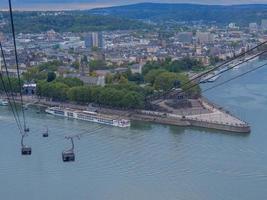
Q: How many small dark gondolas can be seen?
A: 4